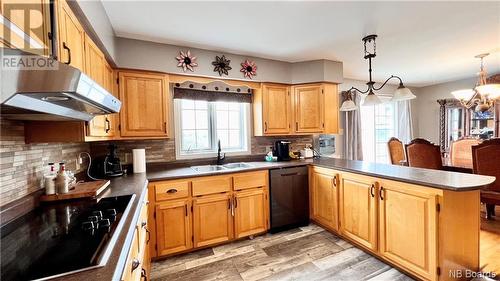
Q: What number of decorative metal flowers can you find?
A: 3